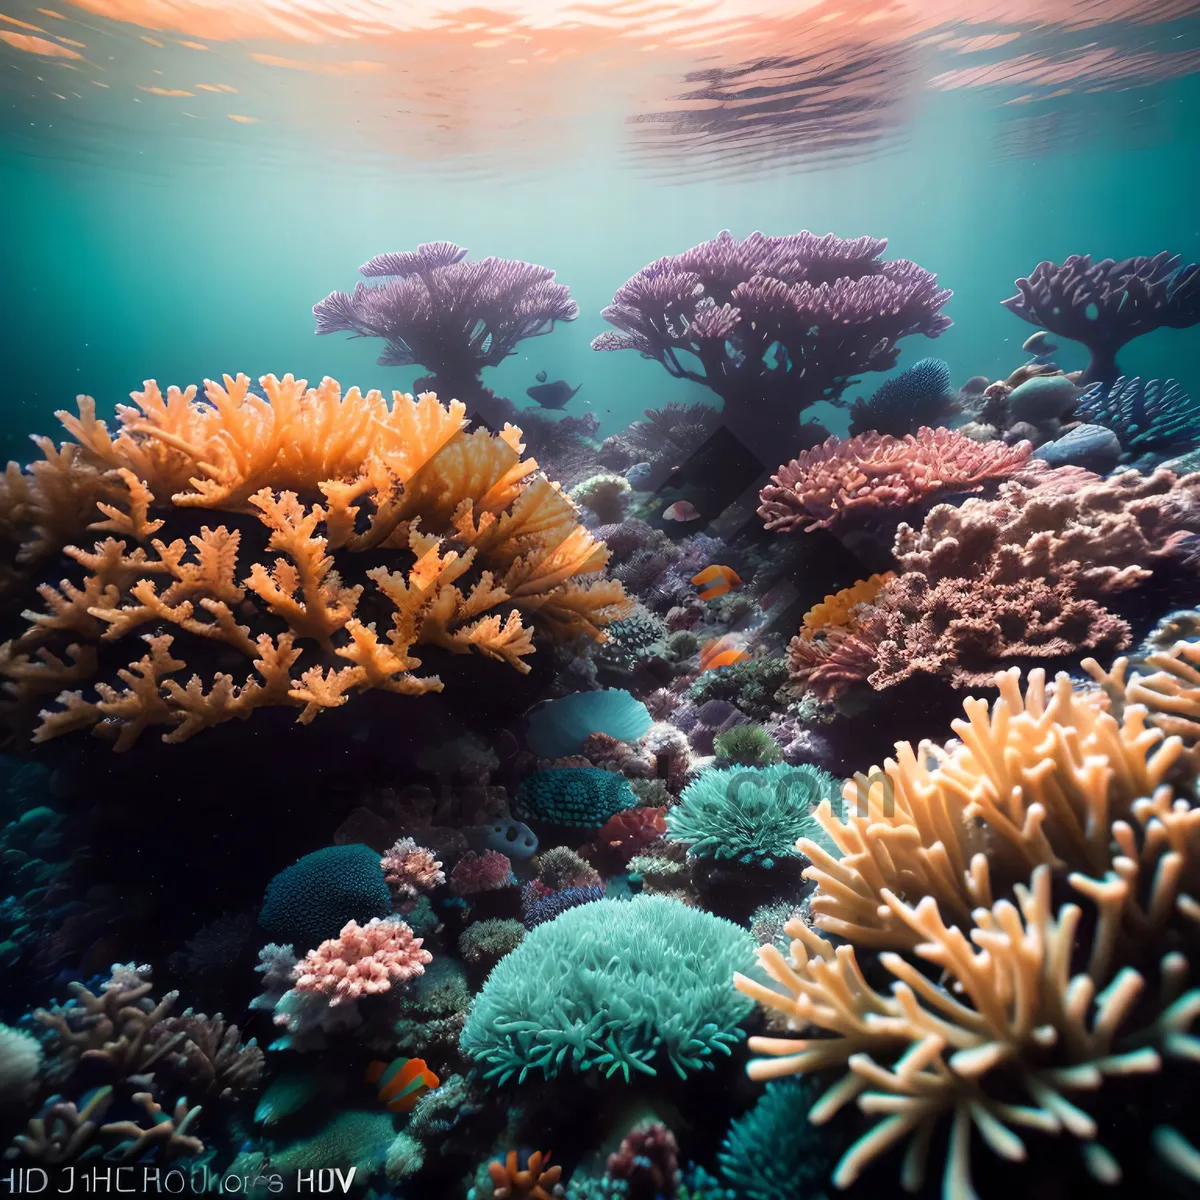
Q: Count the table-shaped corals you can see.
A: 3